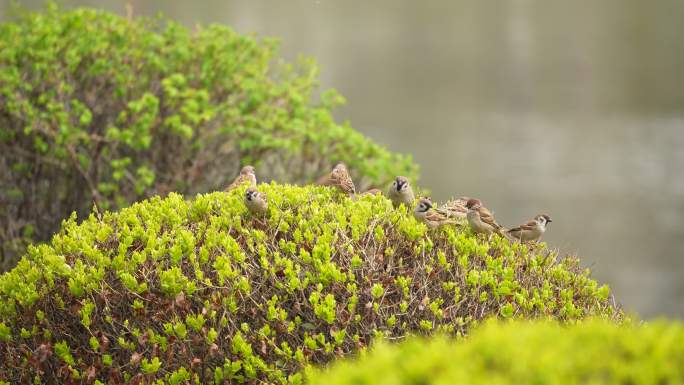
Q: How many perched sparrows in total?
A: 9